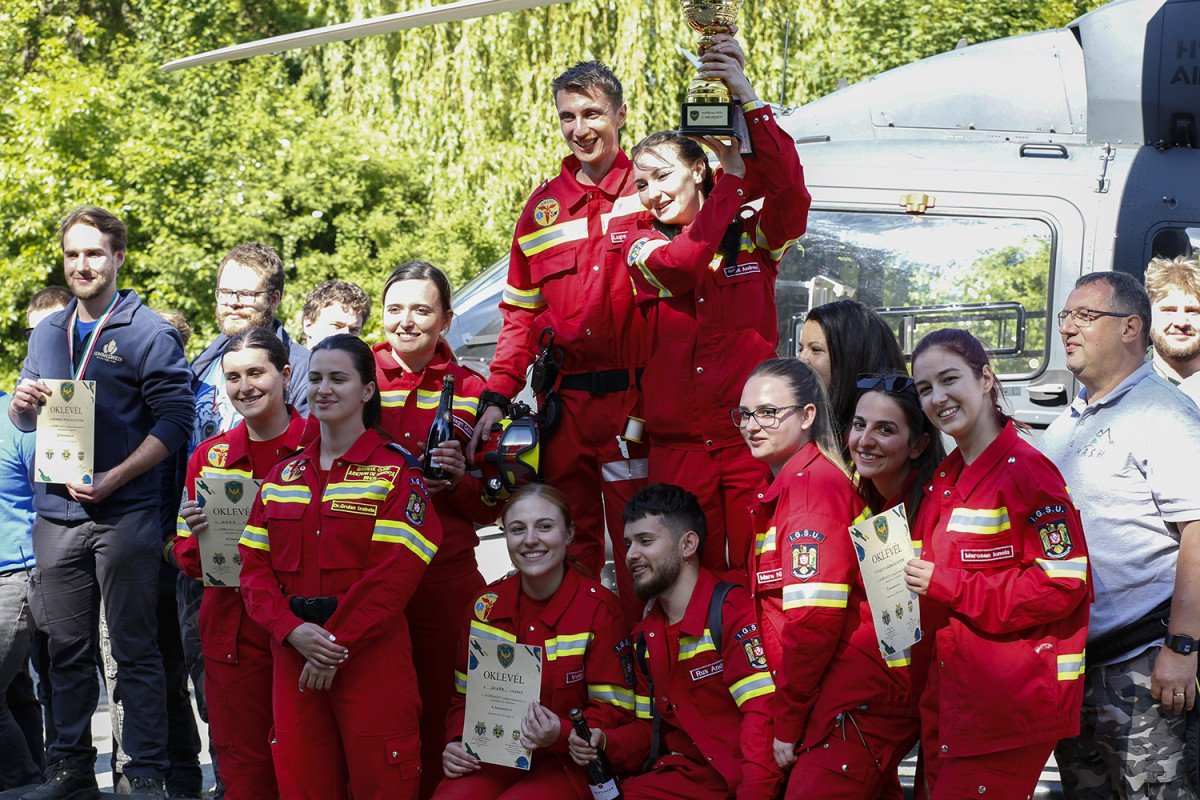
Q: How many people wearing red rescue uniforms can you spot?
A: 10